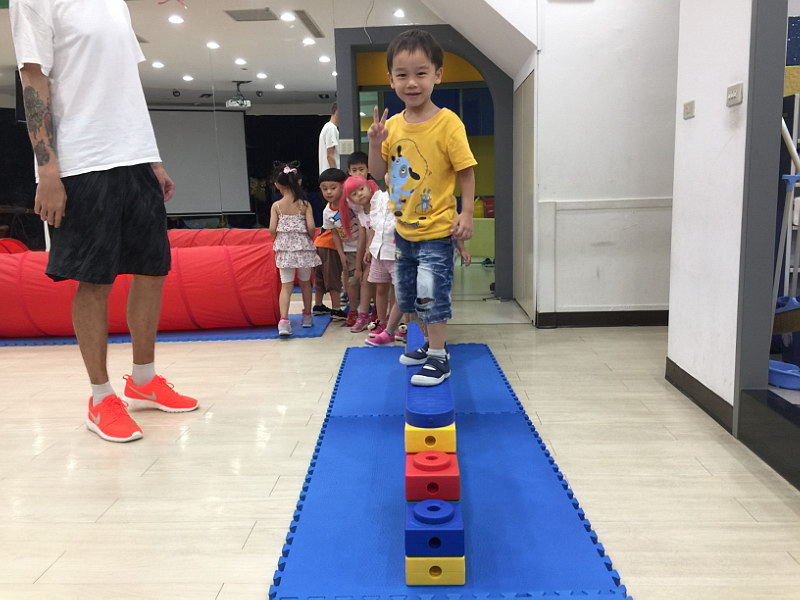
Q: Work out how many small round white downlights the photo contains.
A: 12